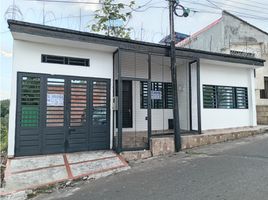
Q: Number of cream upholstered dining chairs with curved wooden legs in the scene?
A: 0